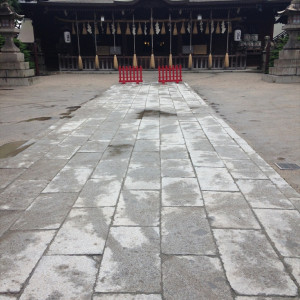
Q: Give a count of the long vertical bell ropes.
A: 9